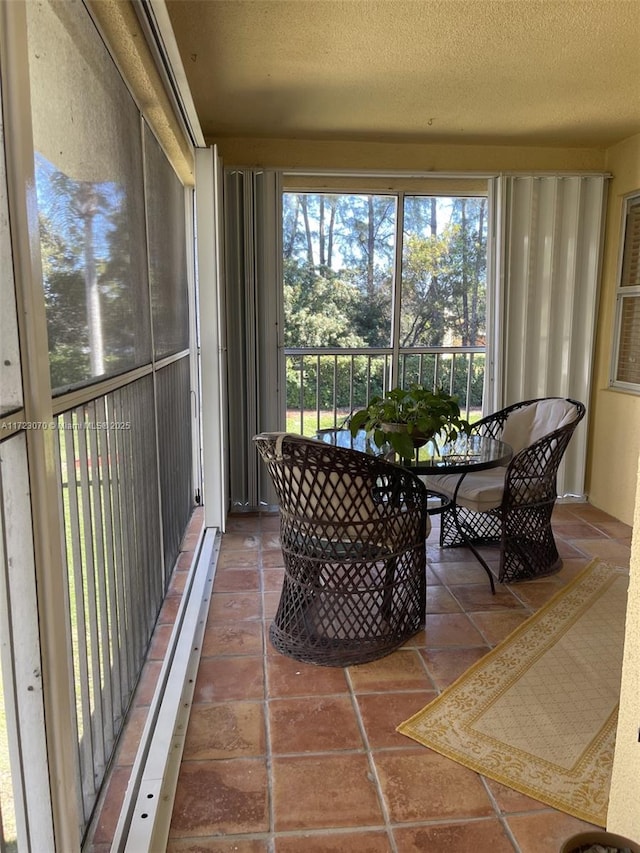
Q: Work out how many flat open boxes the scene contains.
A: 0